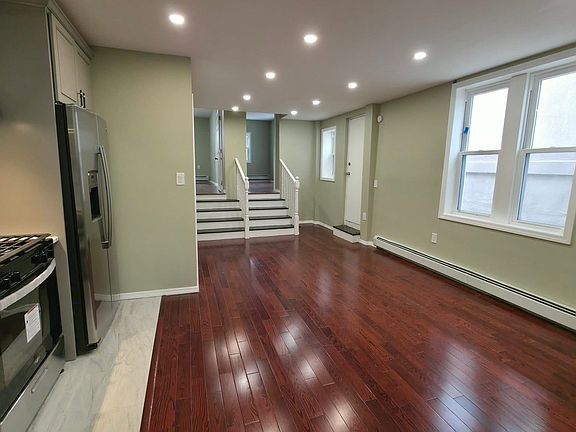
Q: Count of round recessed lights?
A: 9